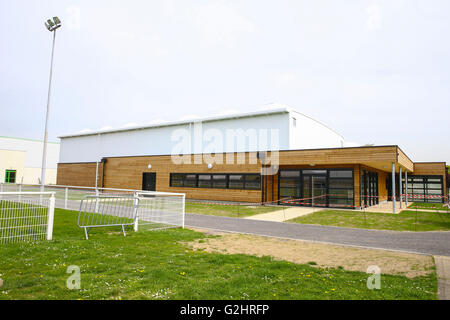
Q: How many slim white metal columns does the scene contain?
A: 3